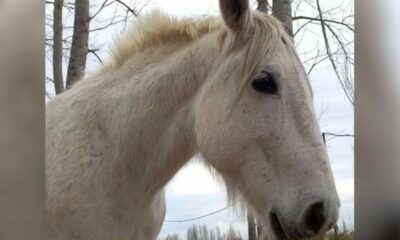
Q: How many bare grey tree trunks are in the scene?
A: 4